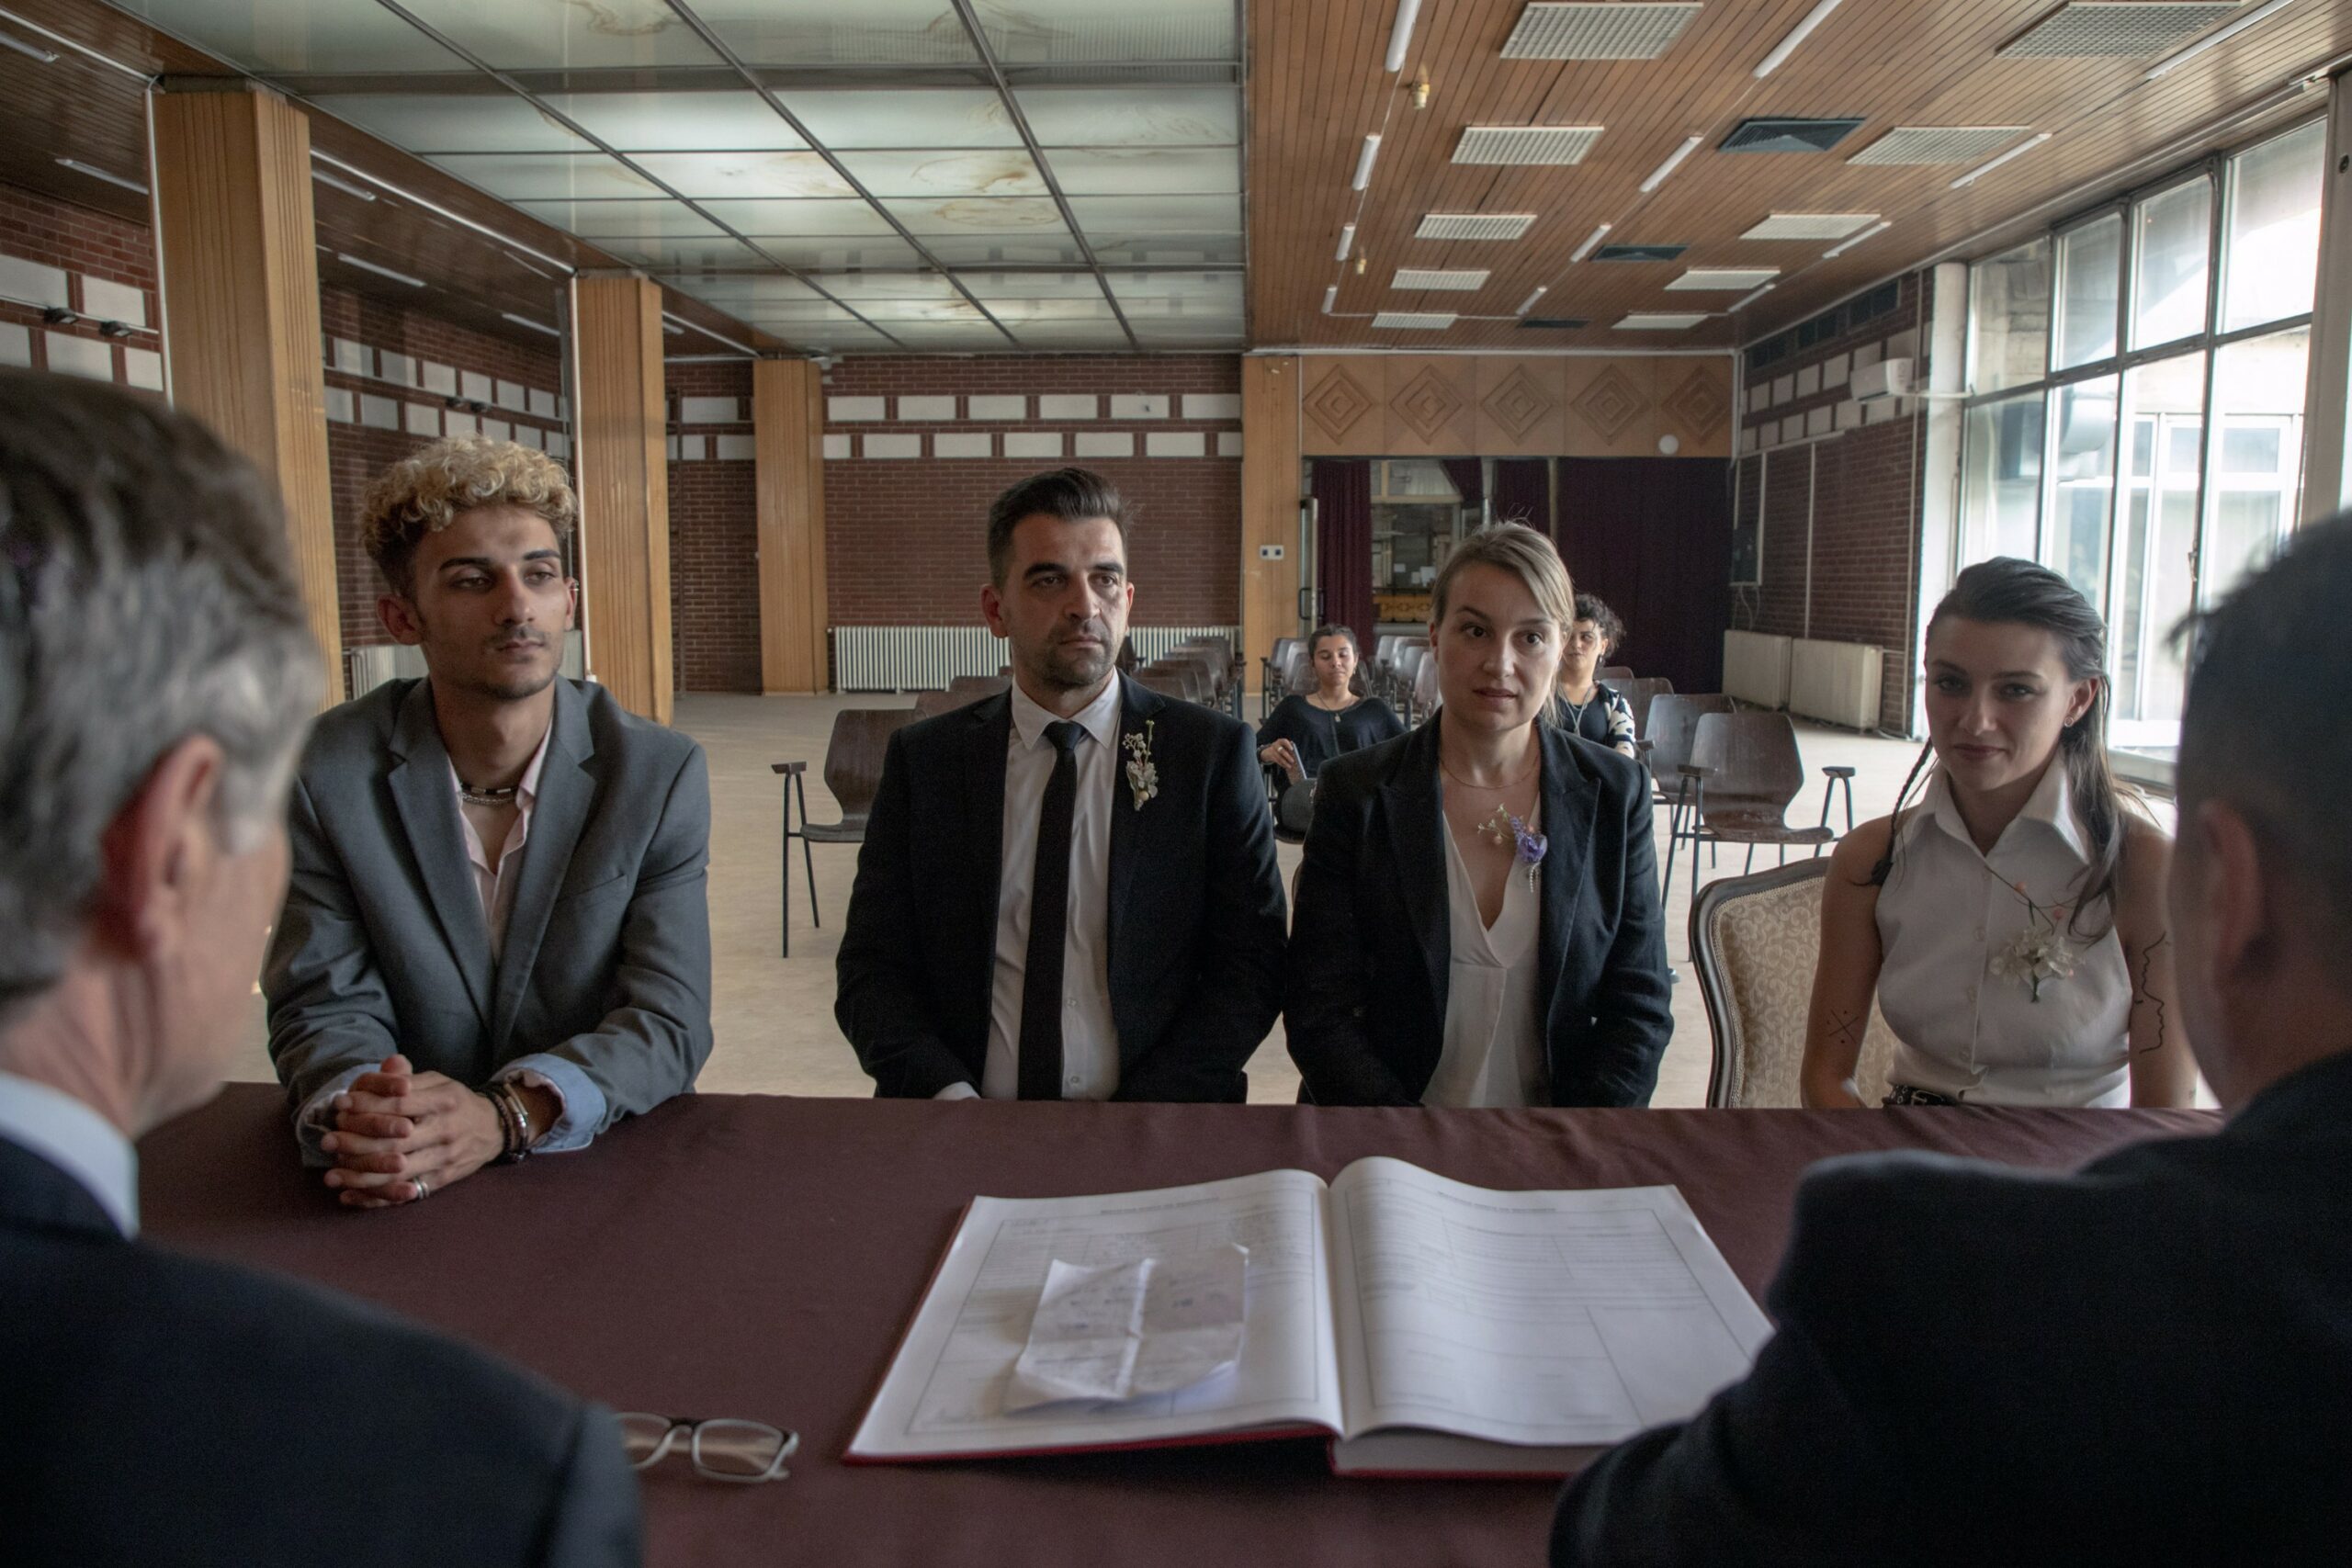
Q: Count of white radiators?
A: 4